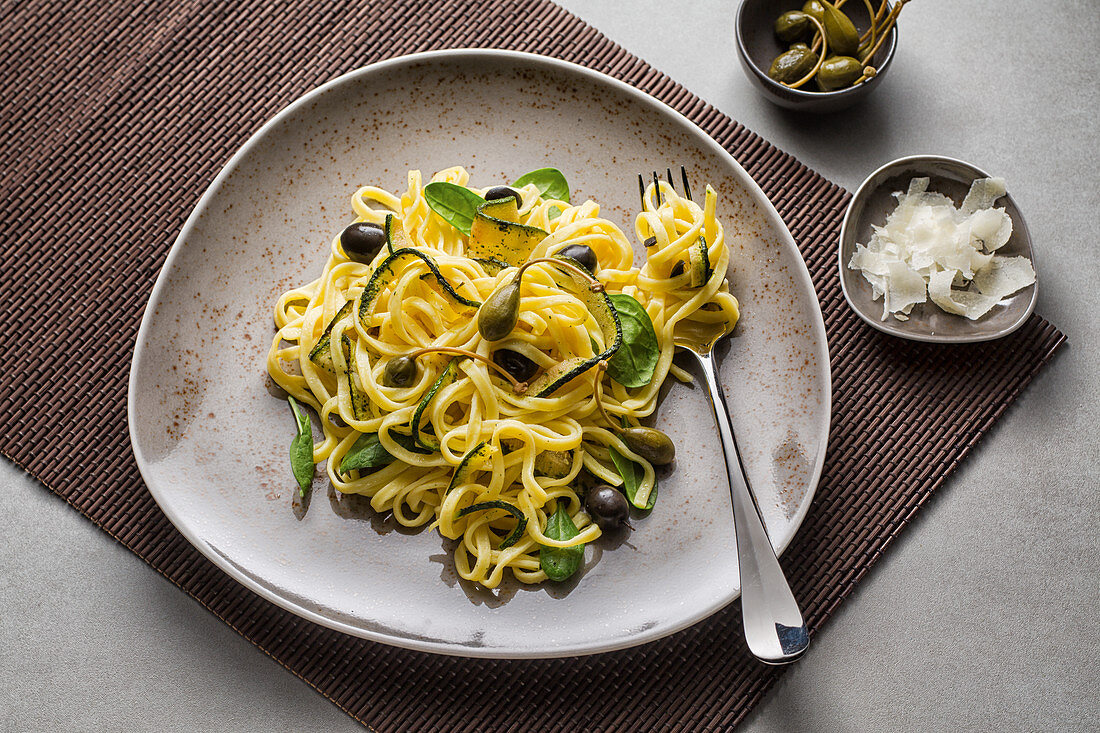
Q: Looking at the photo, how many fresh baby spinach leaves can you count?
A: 7